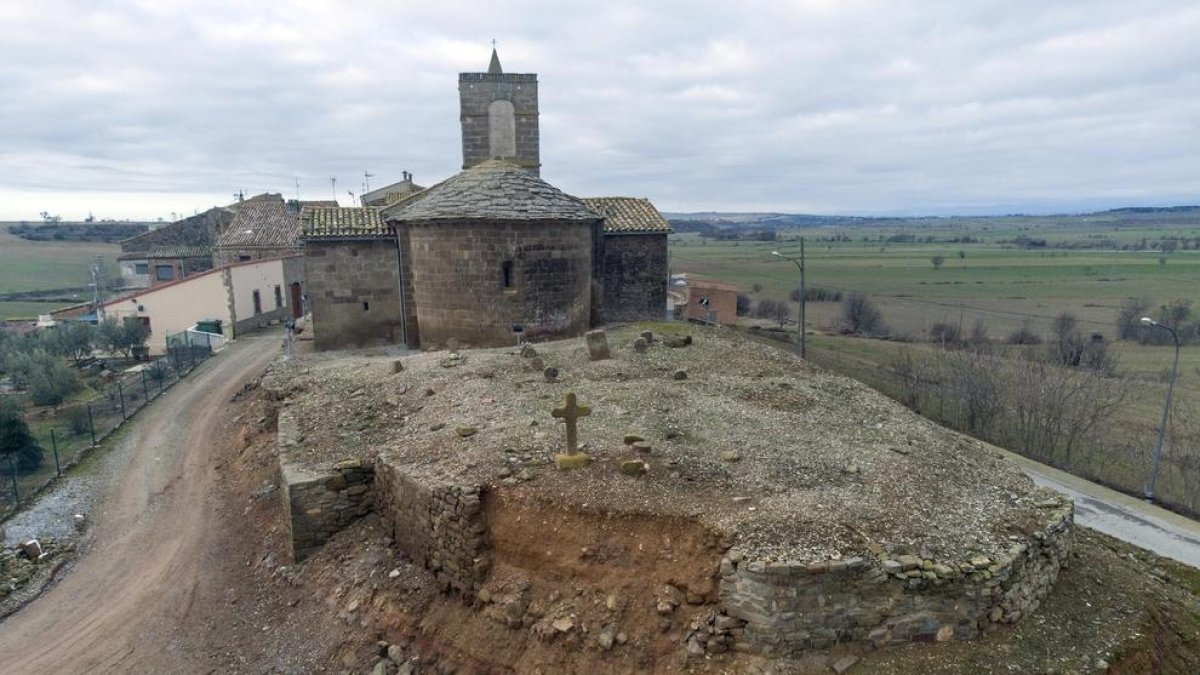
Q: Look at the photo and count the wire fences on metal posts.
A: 1